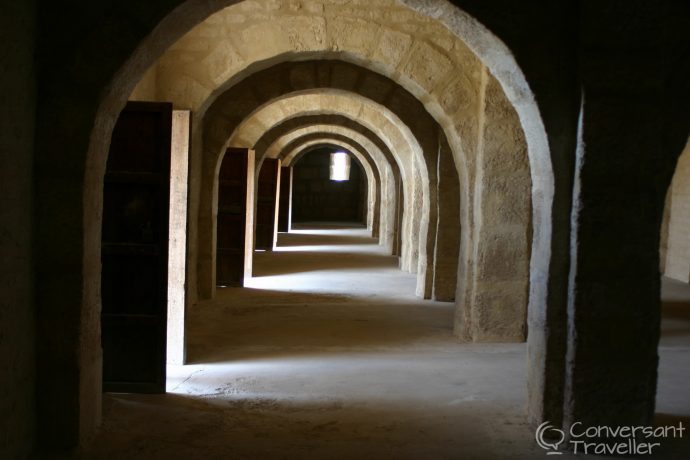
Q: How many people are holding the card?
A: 0